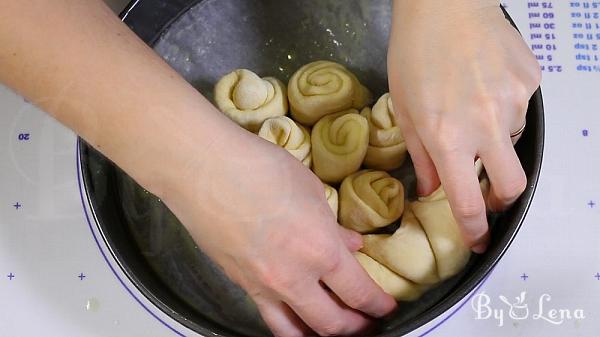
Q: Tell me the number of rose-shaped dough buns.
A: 7